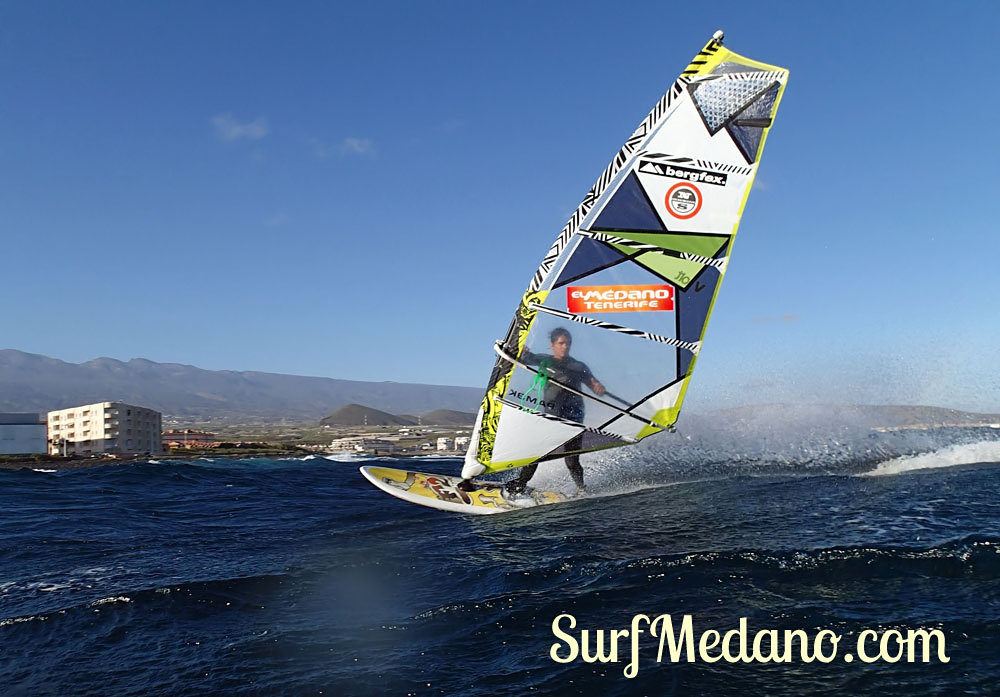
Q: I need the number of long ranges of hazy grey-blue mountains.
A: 1